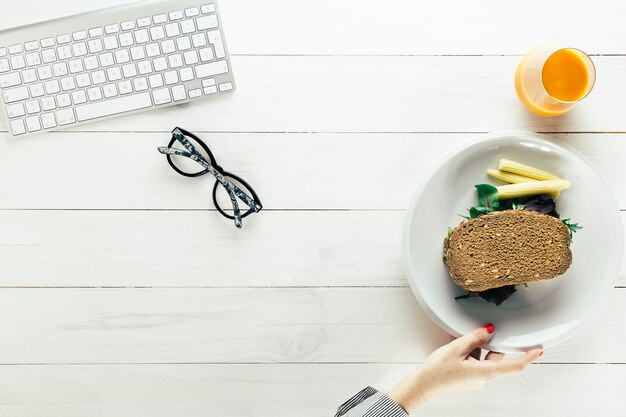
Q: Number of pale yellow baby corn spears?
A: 3